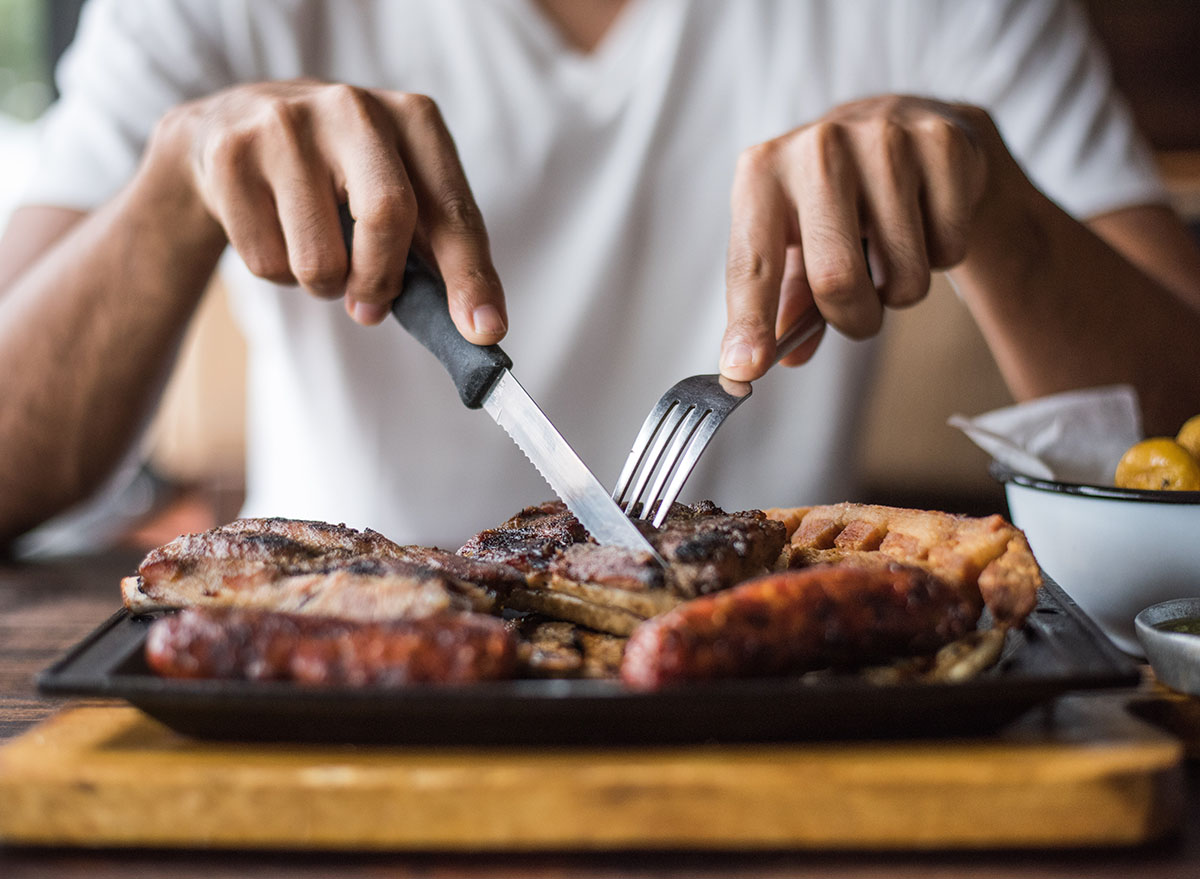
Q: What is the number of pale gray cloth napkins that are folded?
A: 1